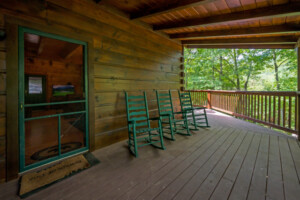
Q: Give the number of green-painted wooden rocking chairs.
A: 3